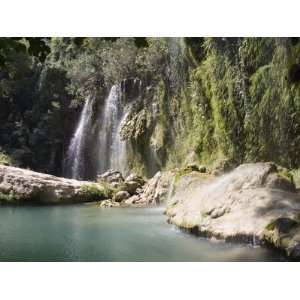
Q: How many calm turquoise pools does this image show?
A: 1